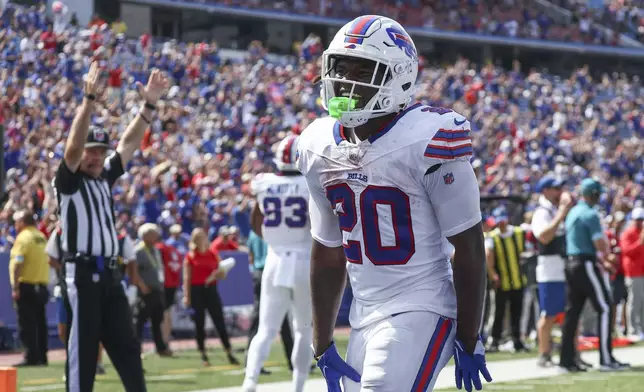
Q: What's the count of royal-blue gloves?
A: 2